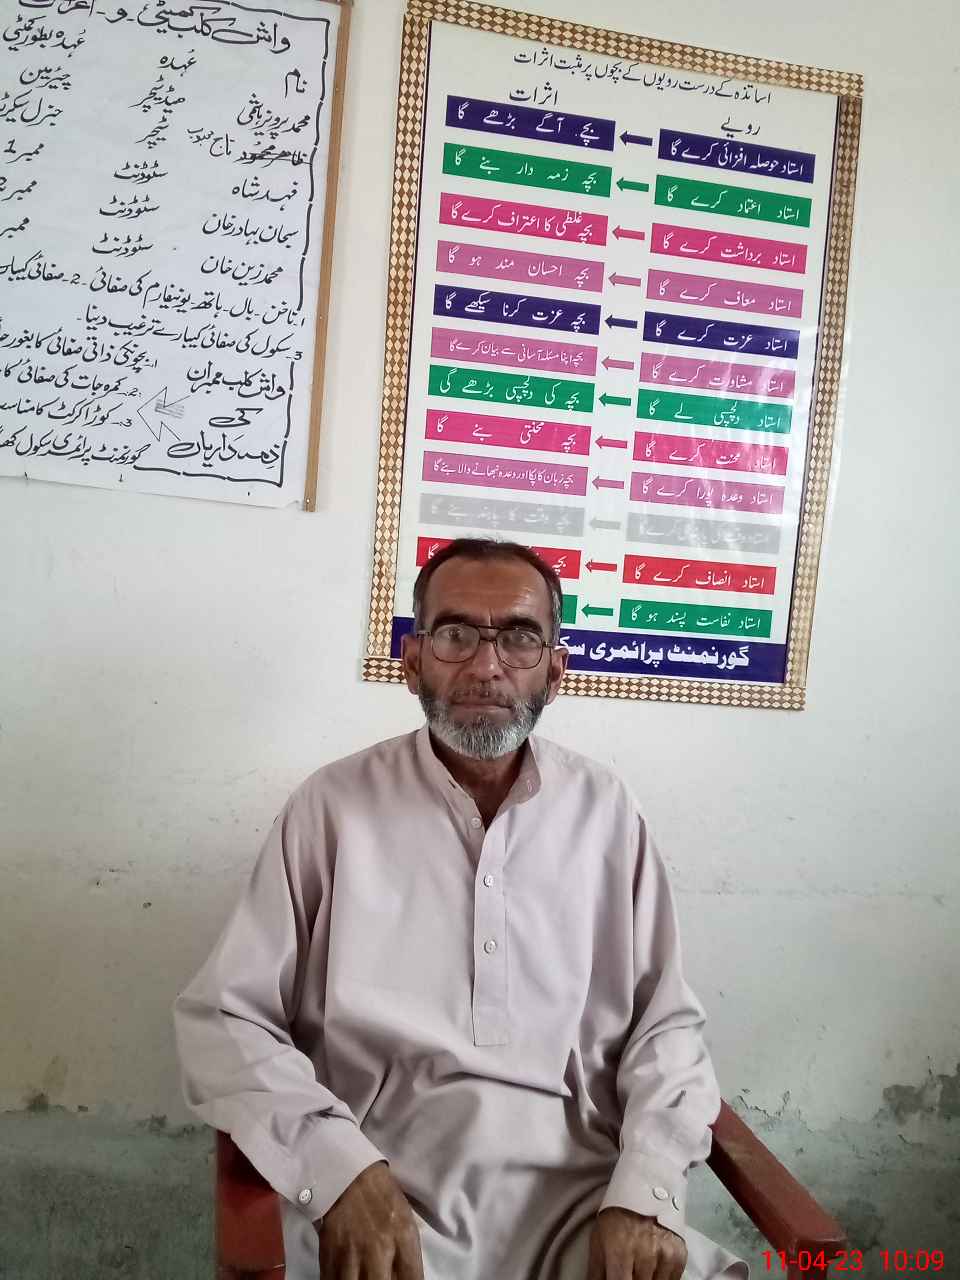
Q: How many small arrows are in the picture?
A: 12